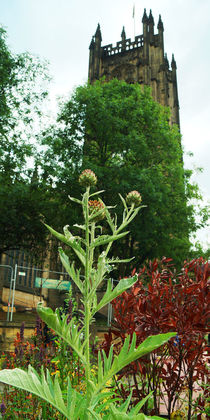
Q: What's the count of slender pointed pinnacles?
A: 8